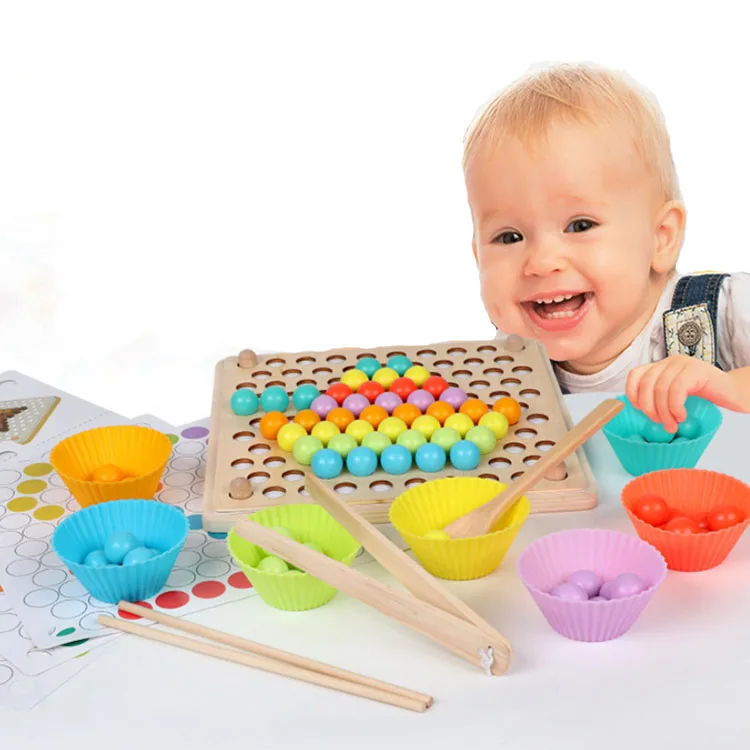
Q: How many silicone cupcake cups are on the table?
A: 7